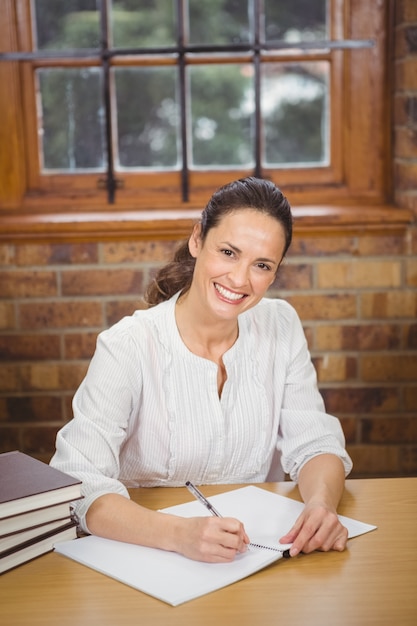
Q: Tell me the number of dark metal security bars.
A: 4